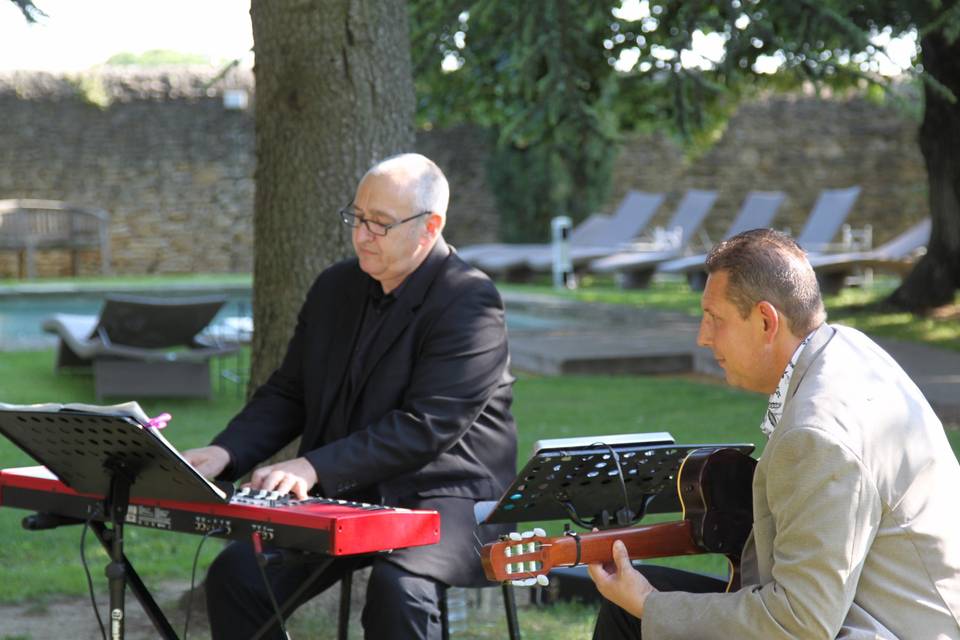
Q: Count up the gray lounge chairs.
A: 7